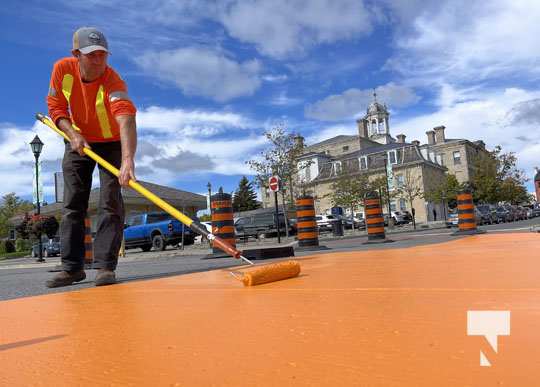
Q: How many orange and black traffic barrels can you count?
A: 5